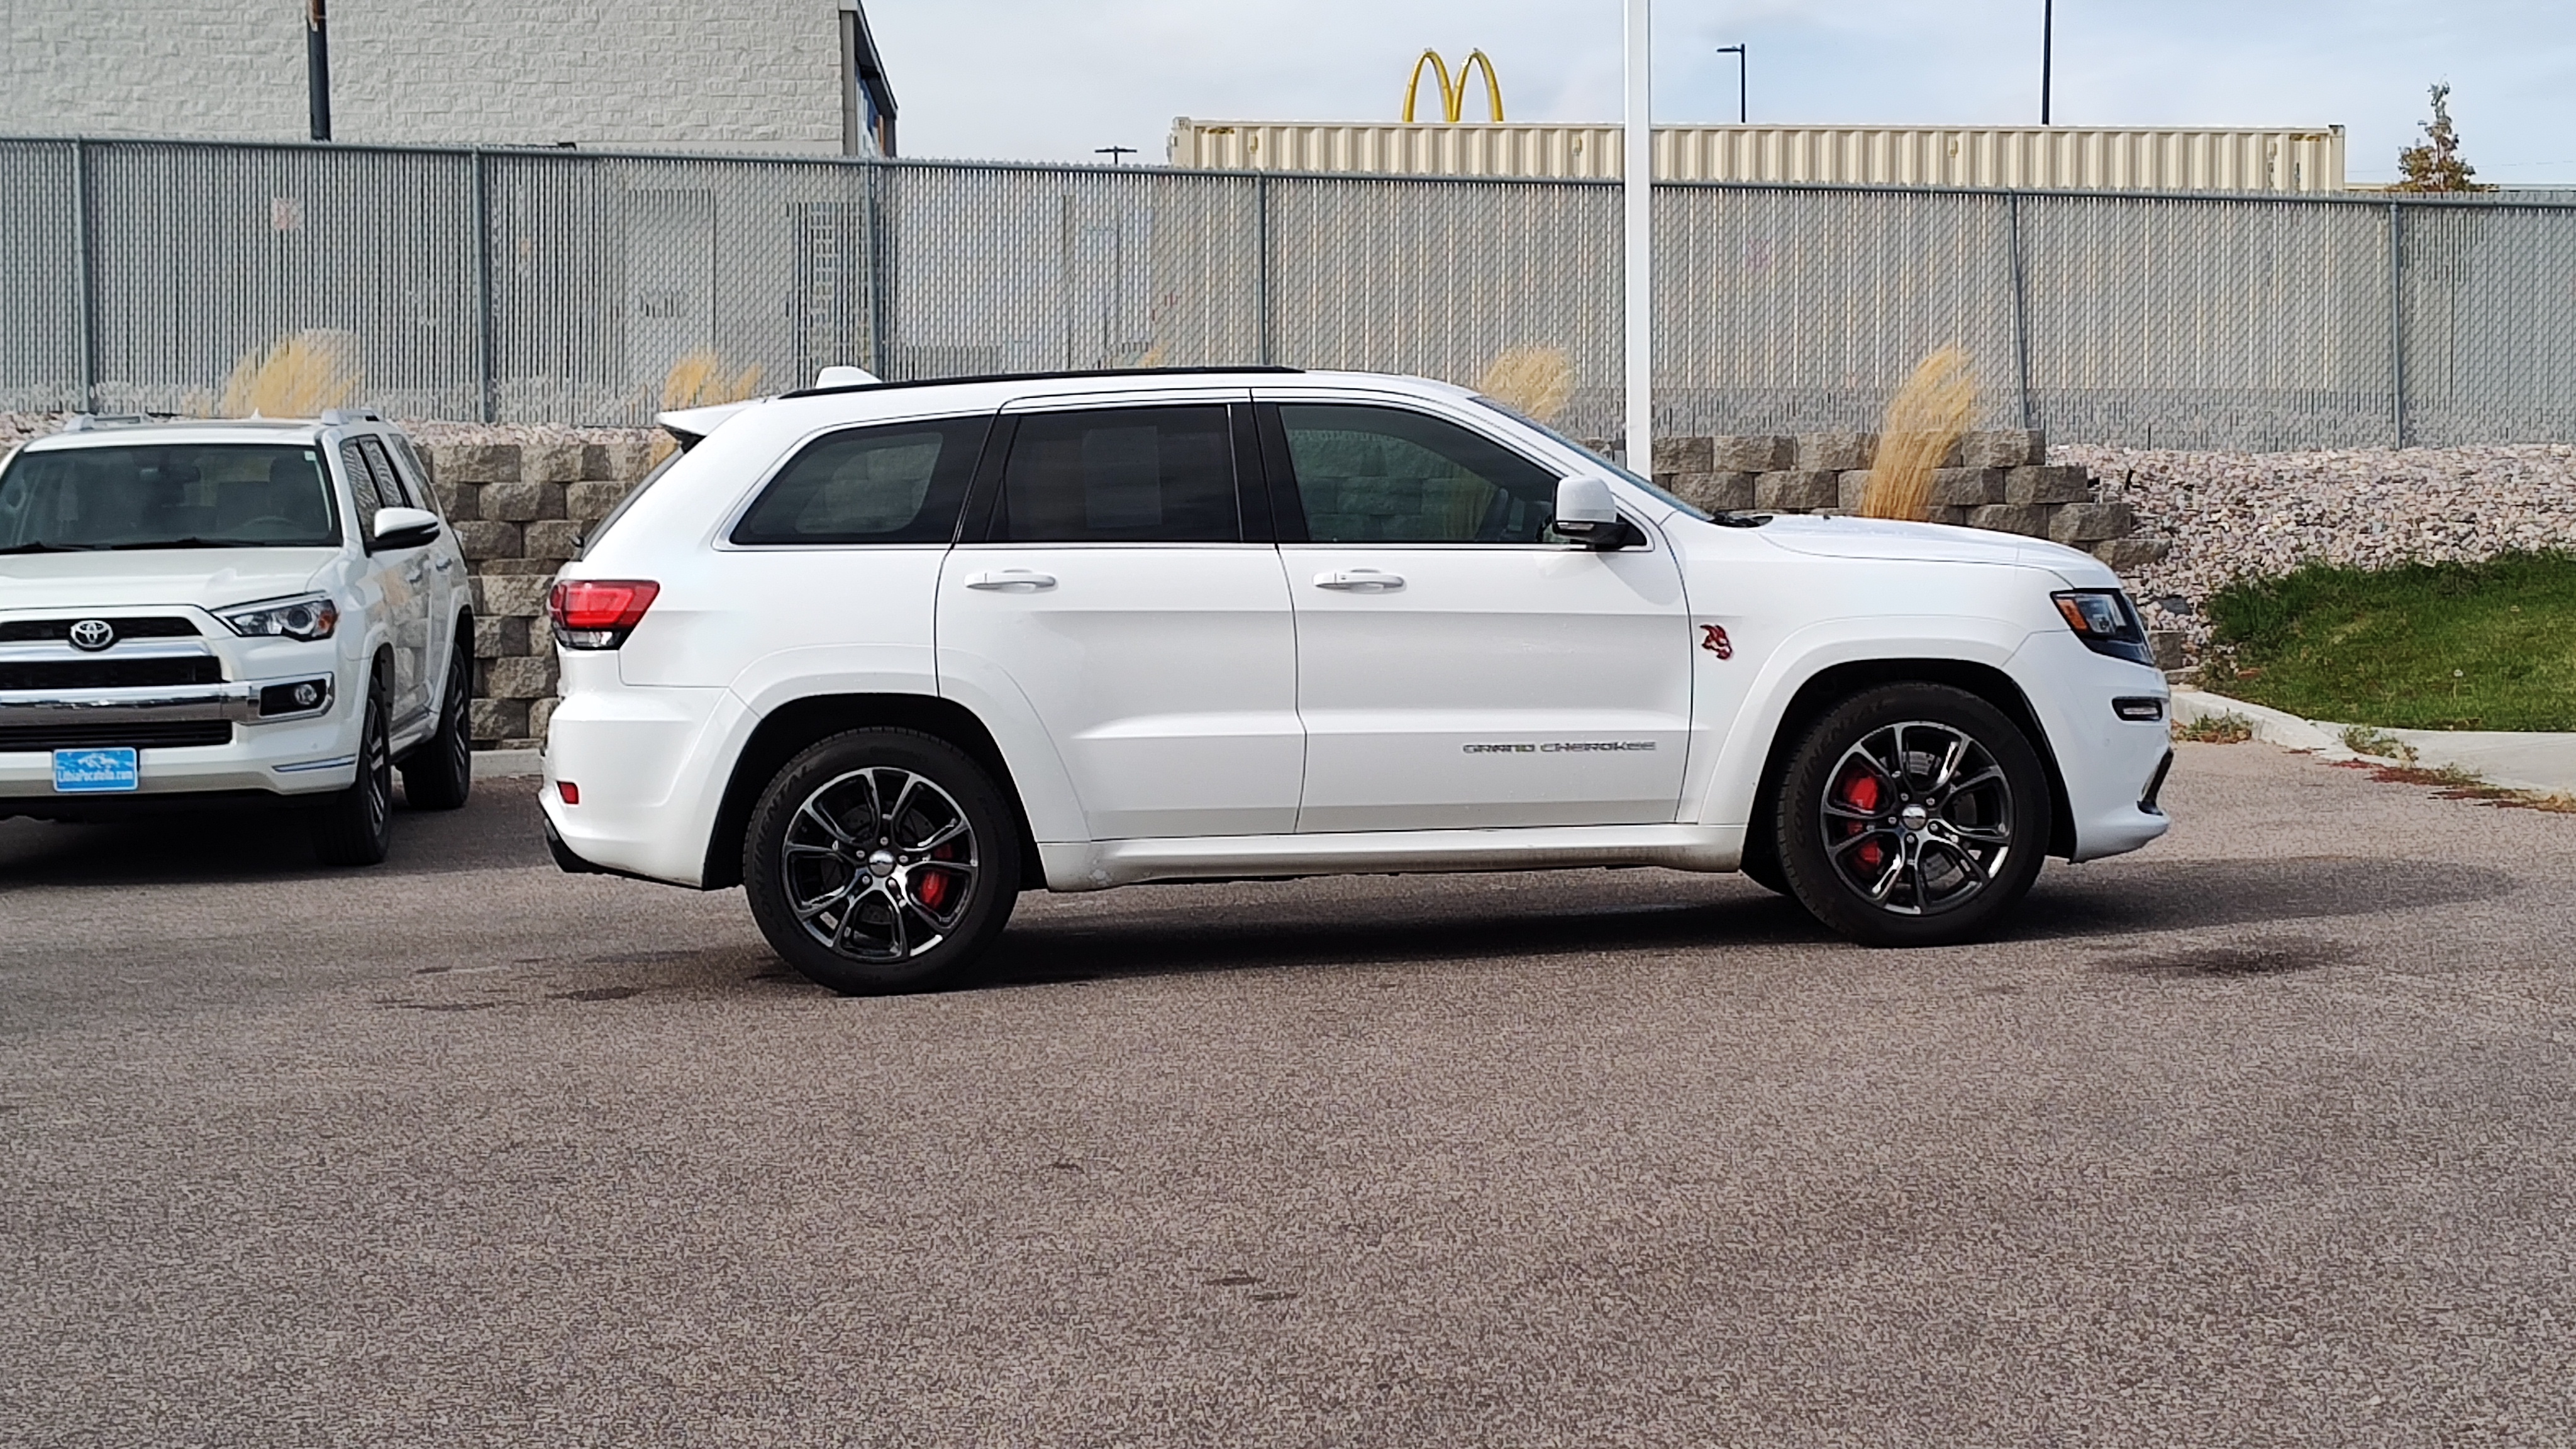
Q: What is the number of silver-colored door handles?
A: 0